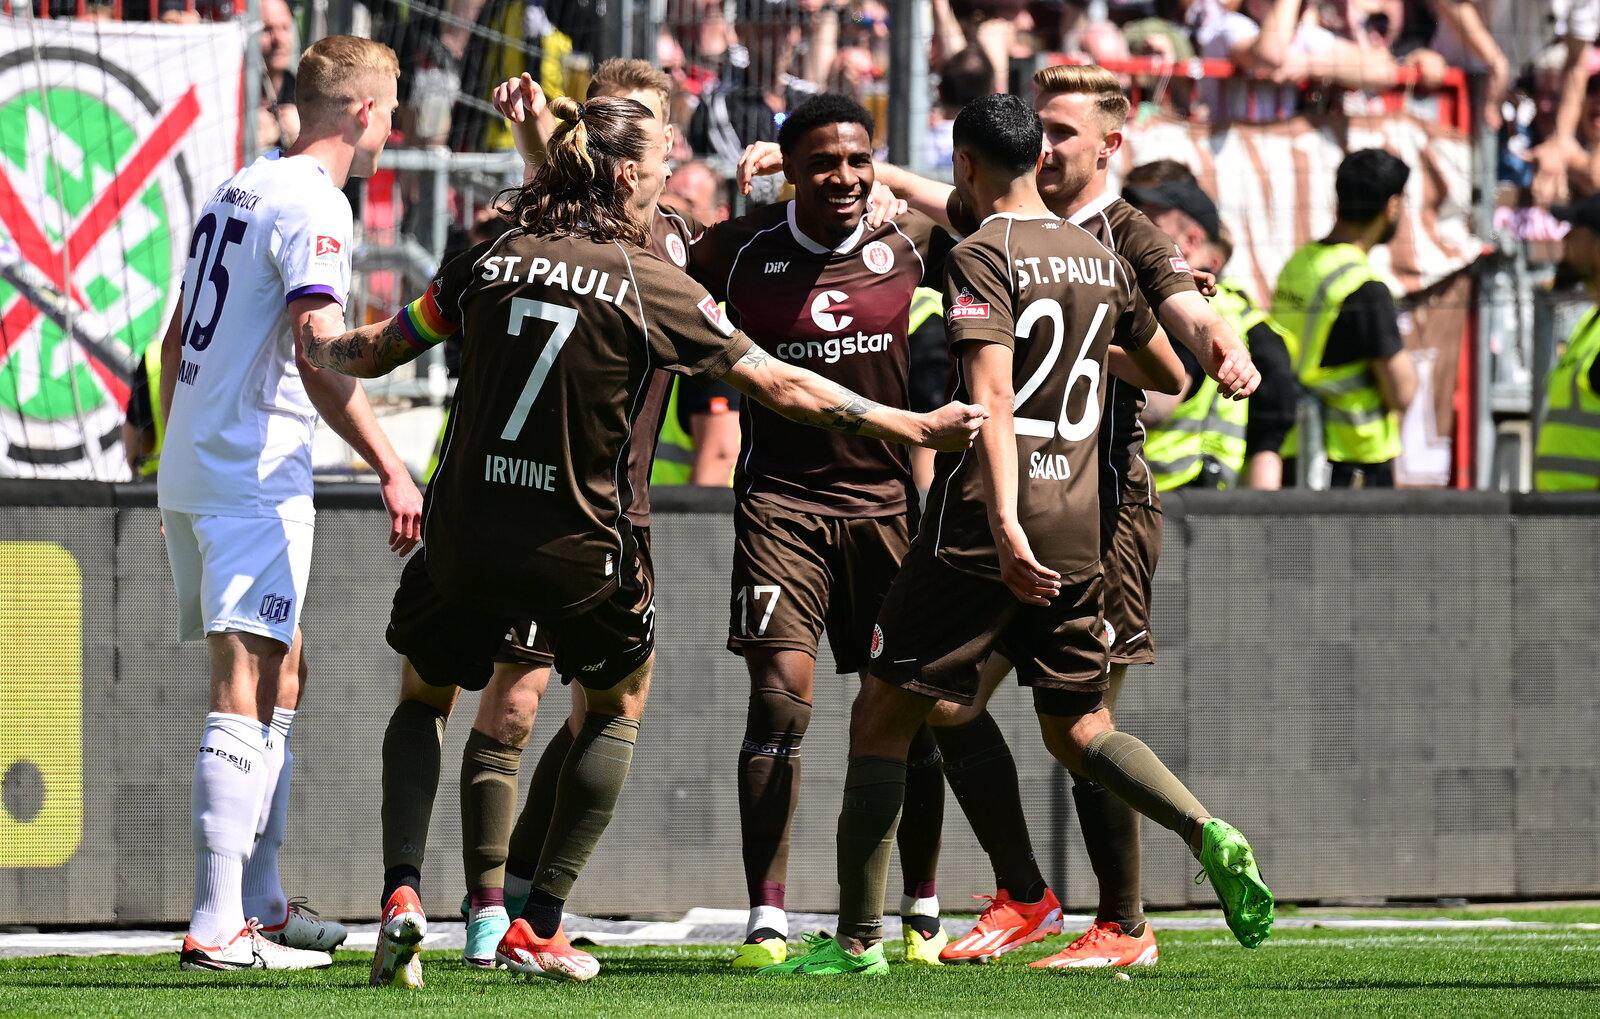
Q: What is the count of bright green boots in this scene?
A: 2